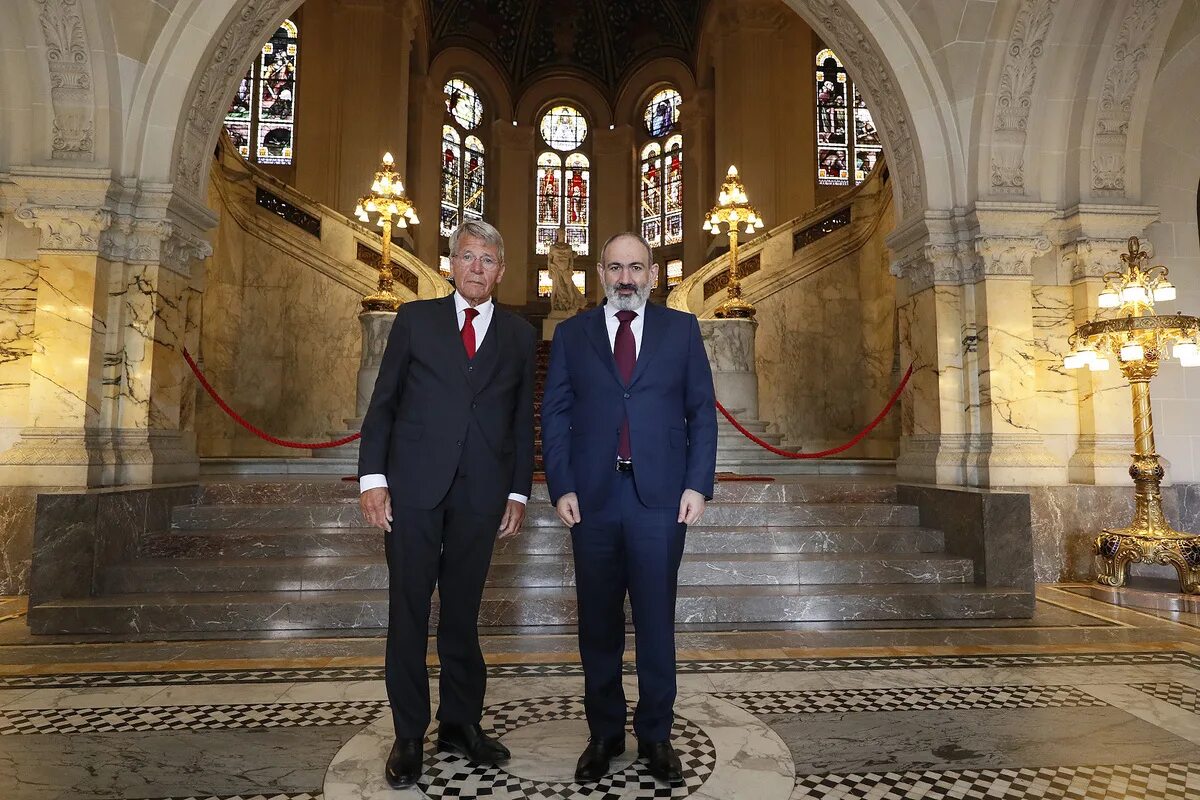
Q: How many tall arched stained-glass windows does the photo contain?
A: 5